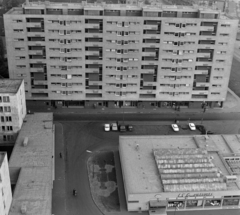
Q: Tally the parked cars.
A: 6